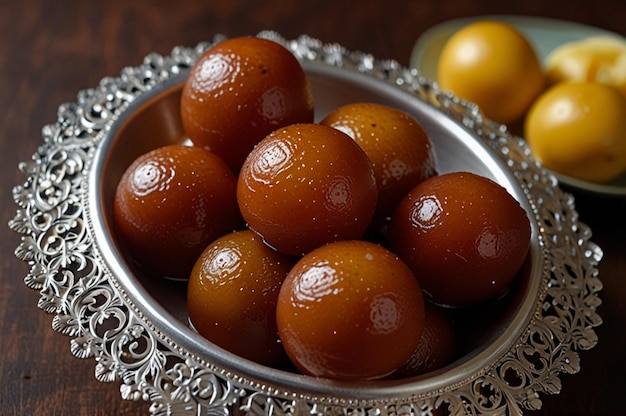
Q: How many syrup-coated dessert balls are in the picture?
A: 8